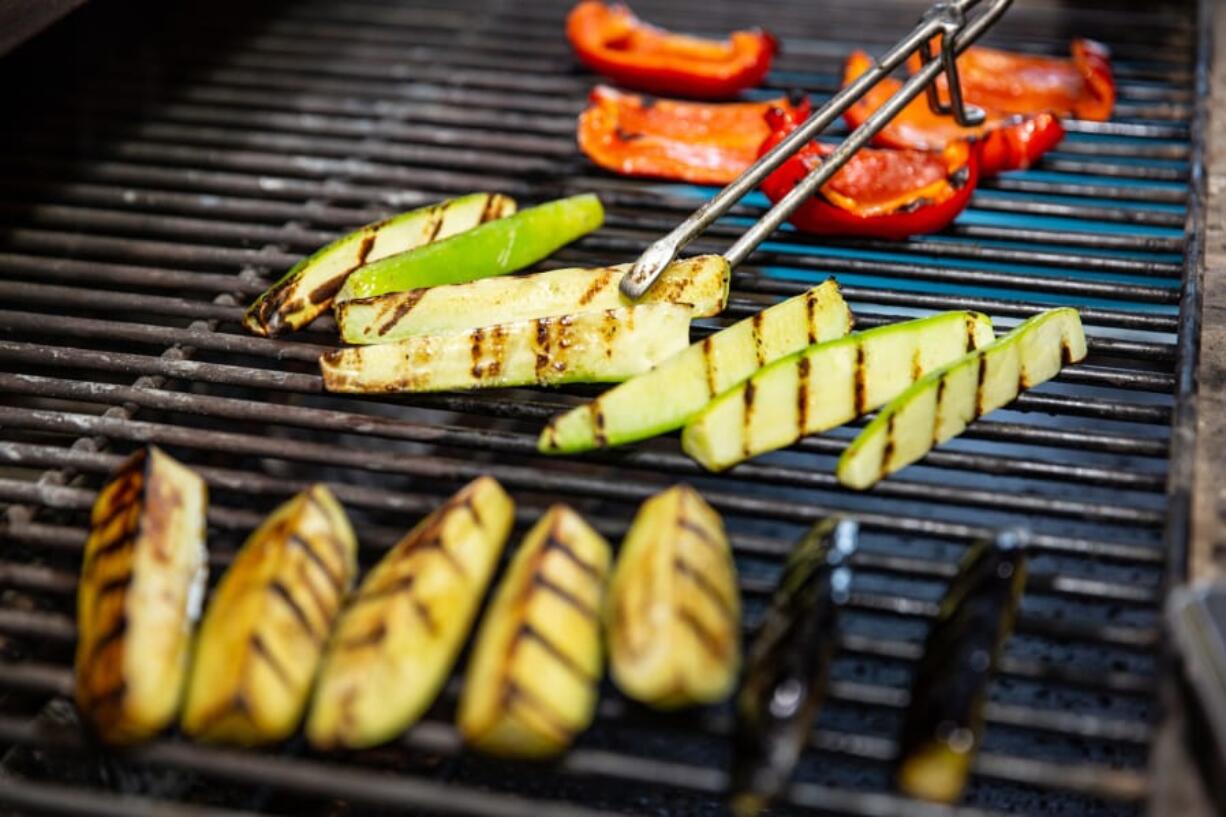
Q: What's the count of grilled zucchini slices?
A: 7